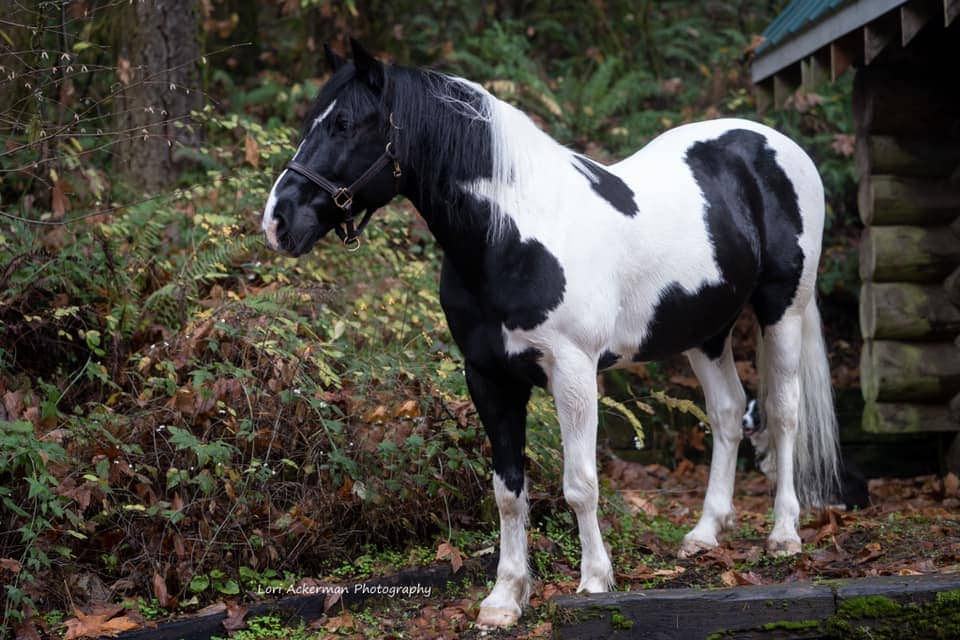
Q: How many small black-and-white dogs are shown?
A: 1